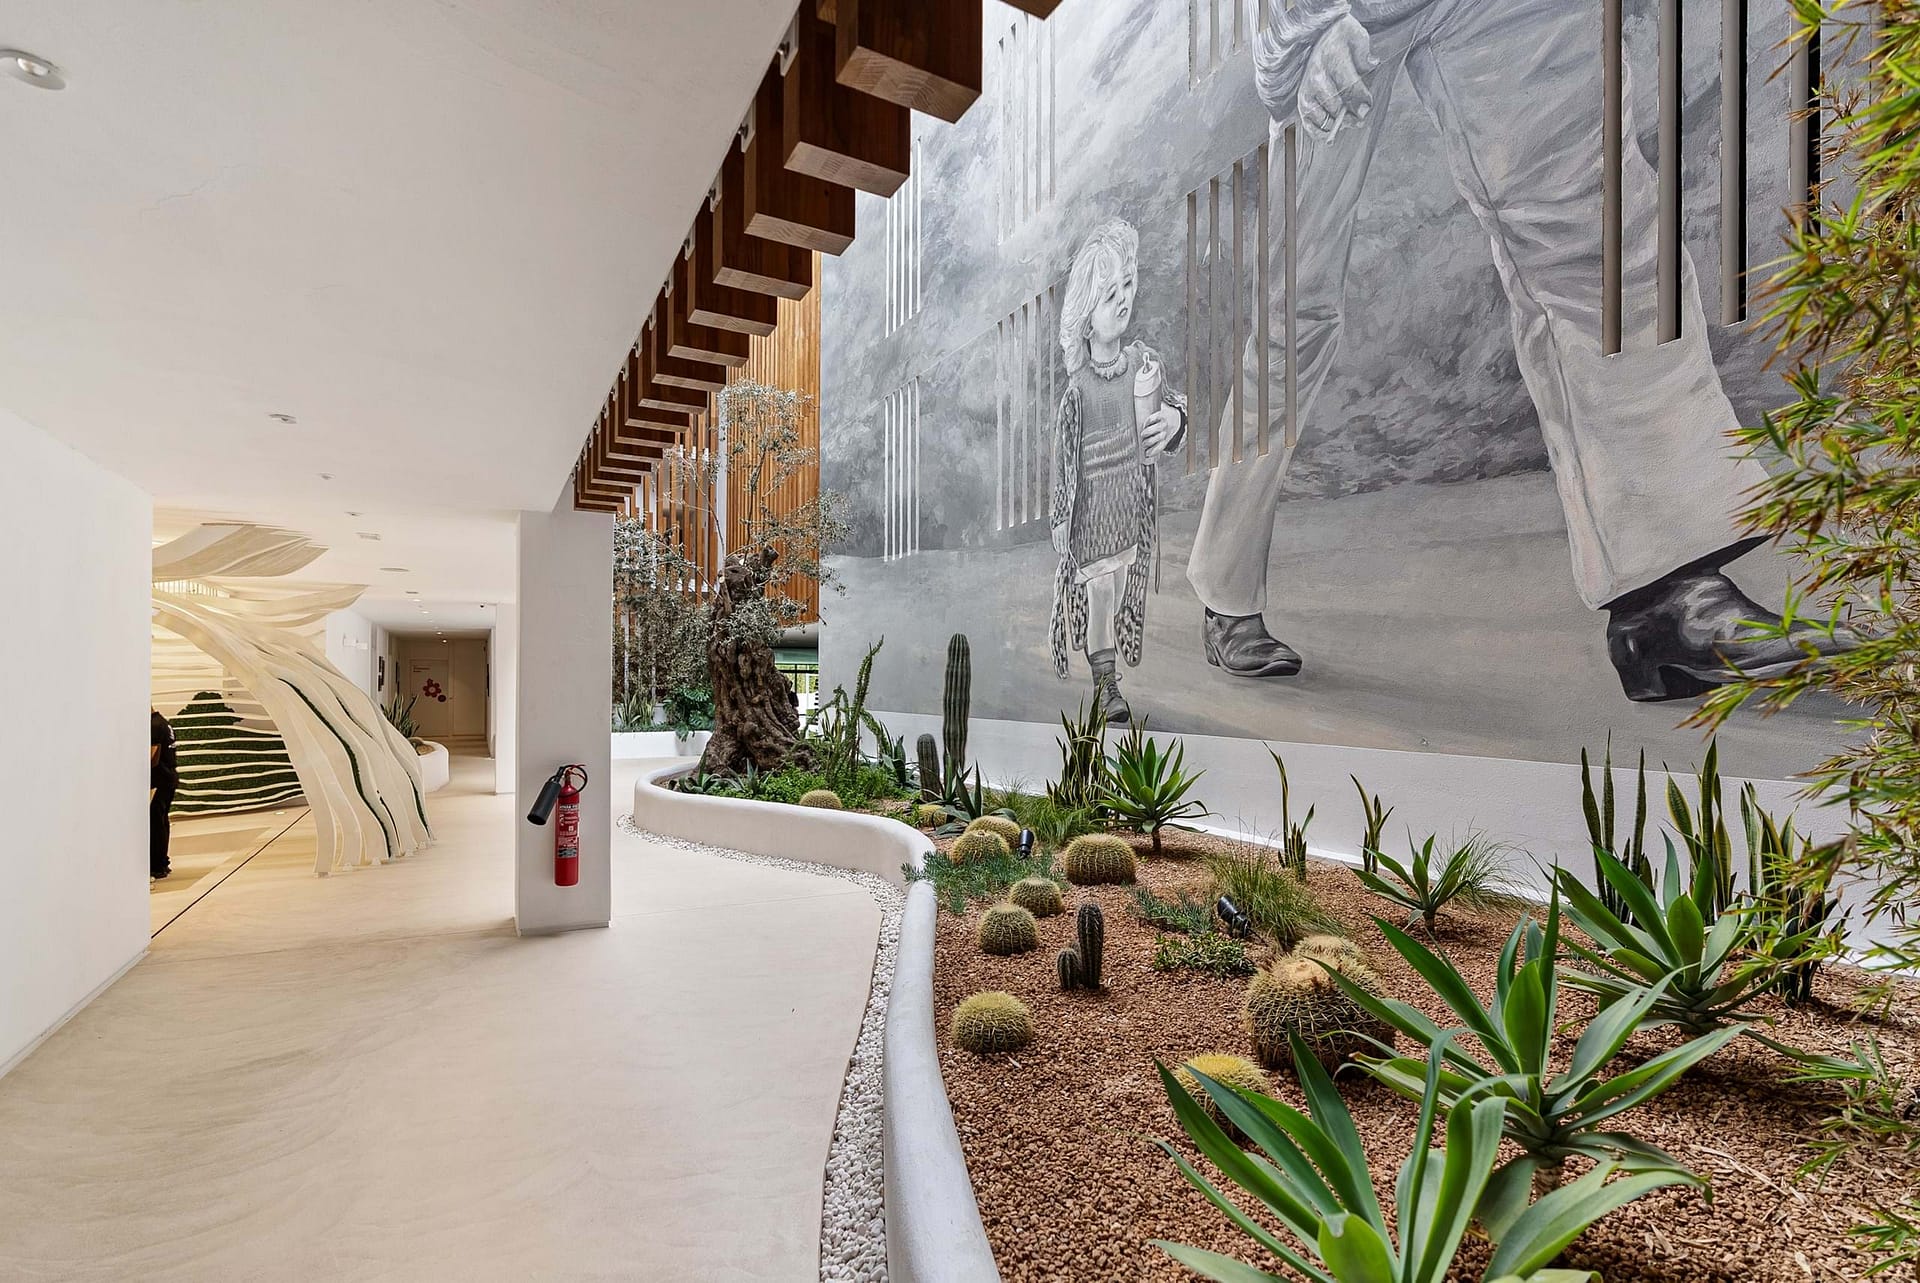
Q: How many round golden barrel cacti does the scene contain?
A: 11